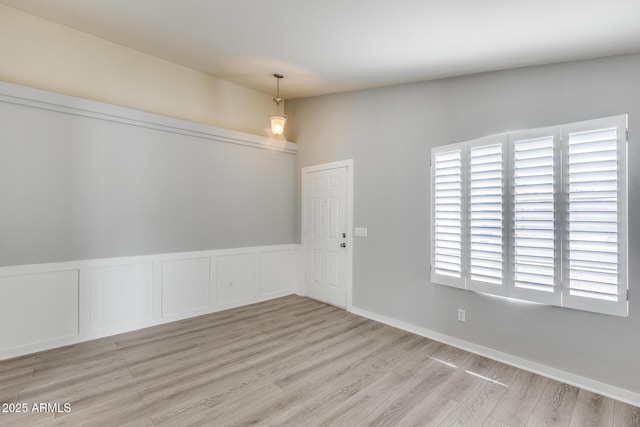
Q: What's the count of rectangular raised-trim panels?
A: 5